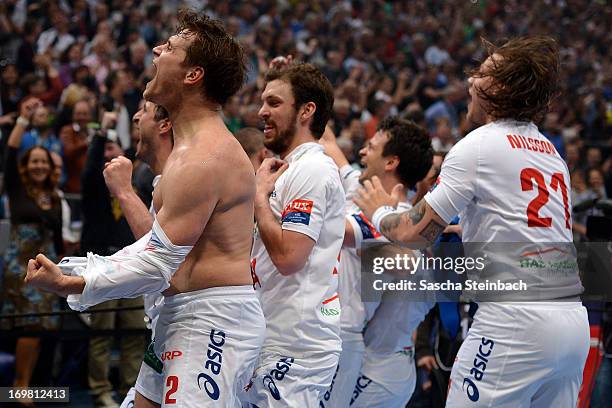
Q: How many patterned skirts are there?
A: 1